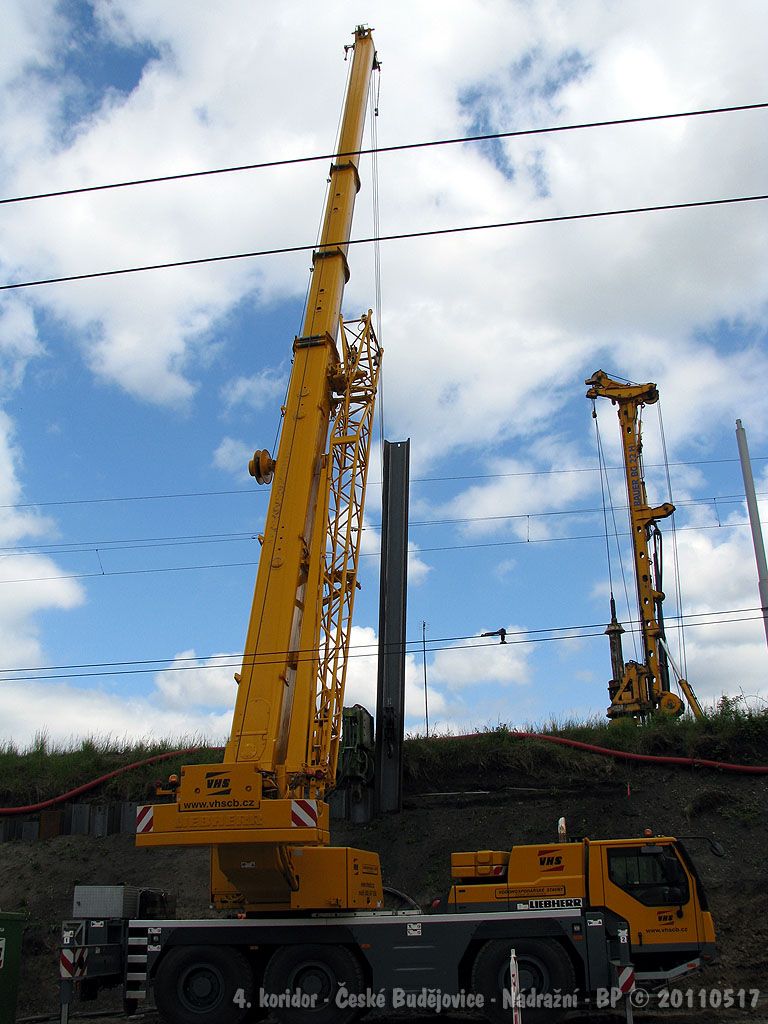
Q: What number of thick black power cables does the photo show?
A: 2